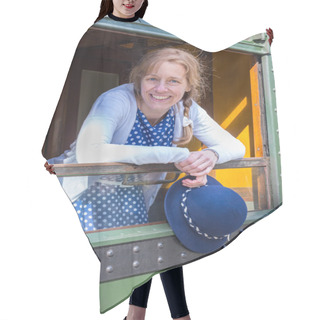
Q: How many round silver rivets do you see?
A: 7